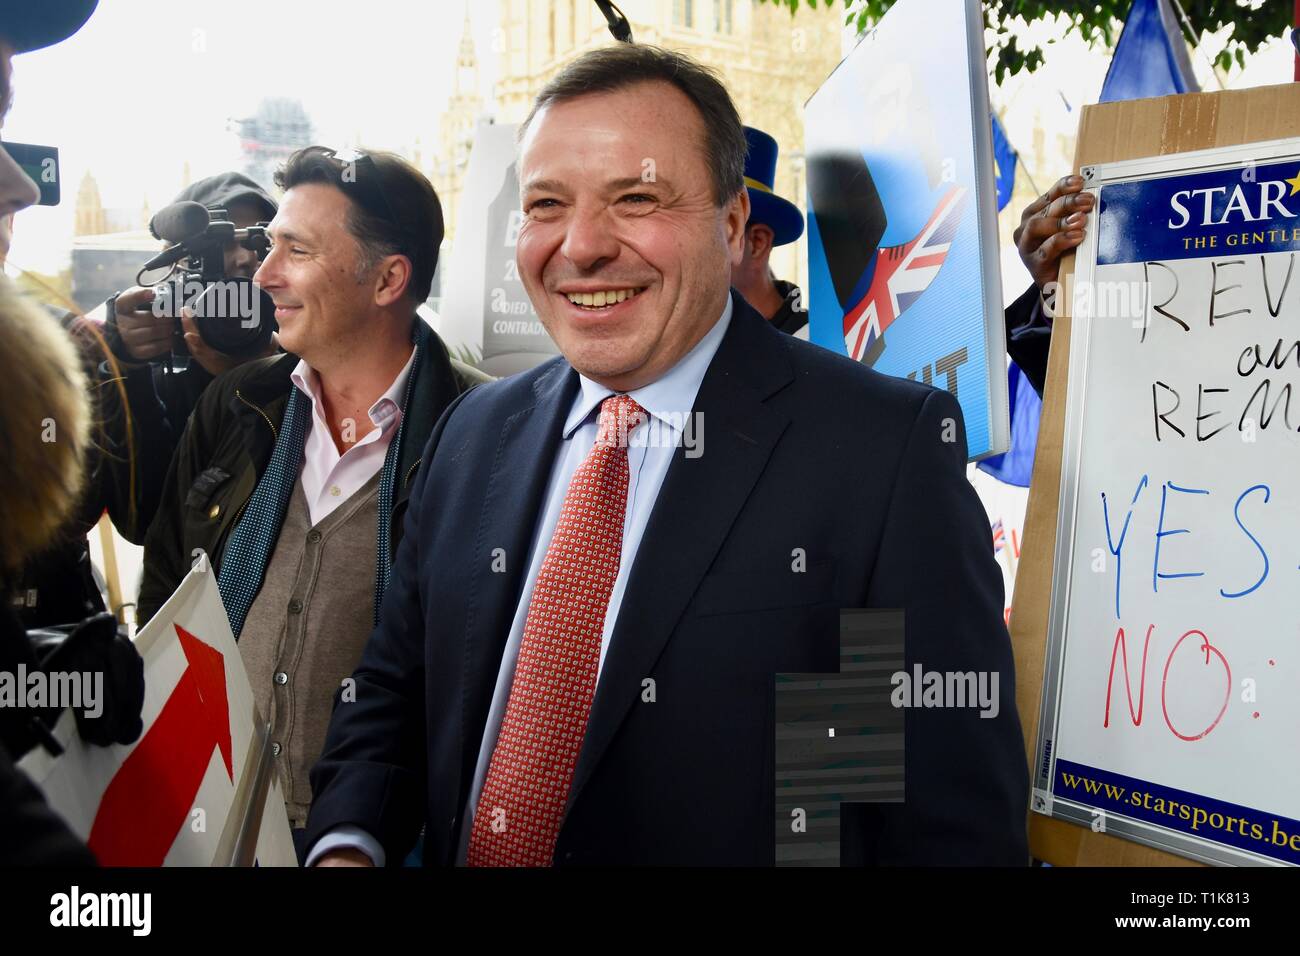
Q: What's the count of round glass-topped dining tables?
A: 0